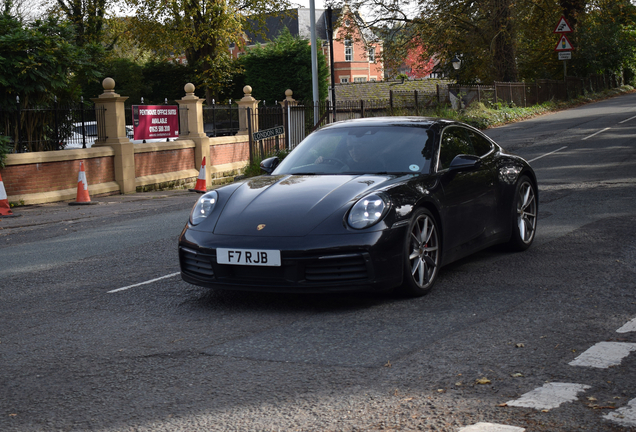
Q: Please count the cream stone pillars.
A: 4